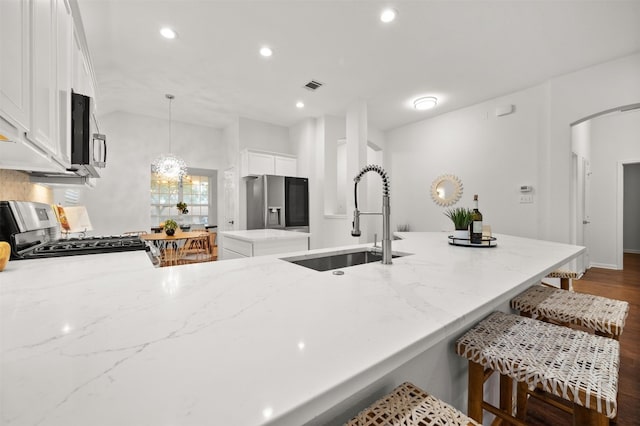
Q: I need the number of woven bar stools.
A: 4